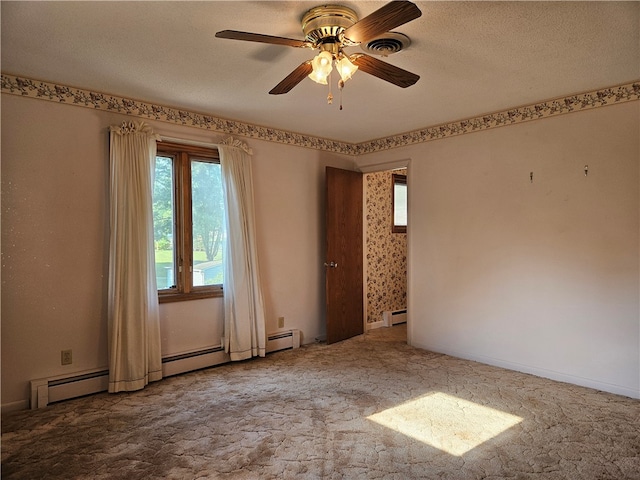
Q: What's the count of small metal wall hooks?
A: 2